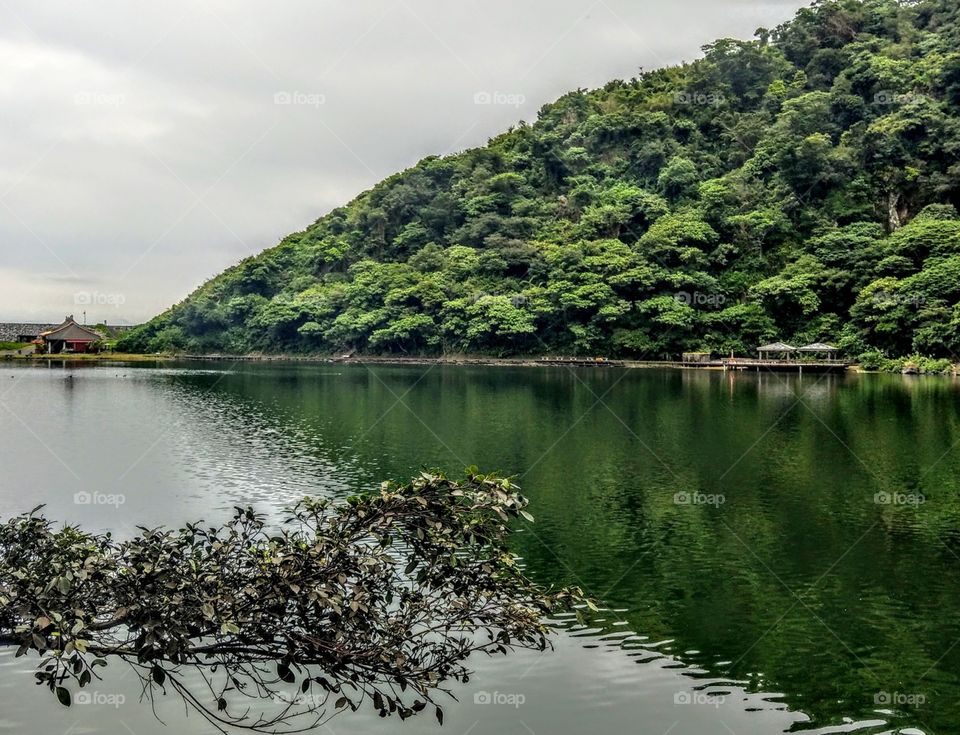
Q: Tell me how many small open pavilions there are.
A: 2